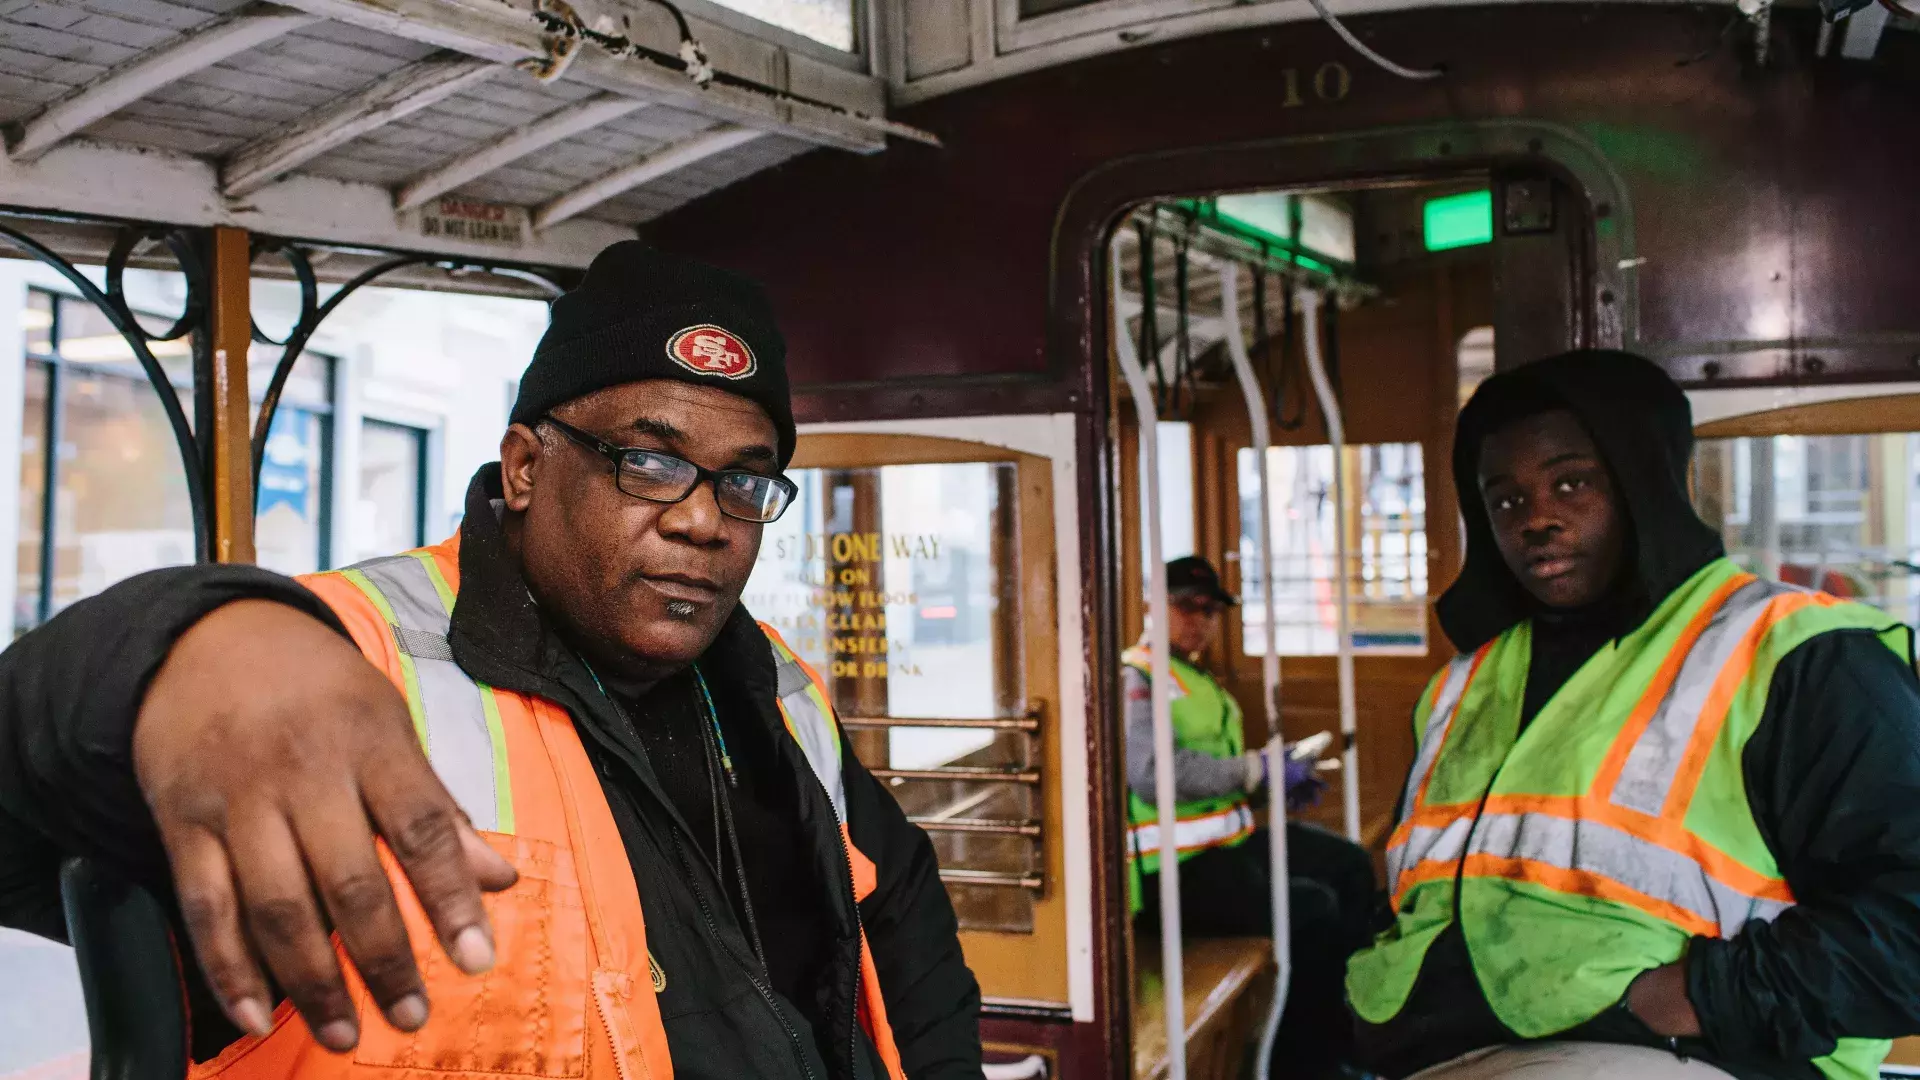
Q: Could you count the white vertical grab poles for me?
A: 3